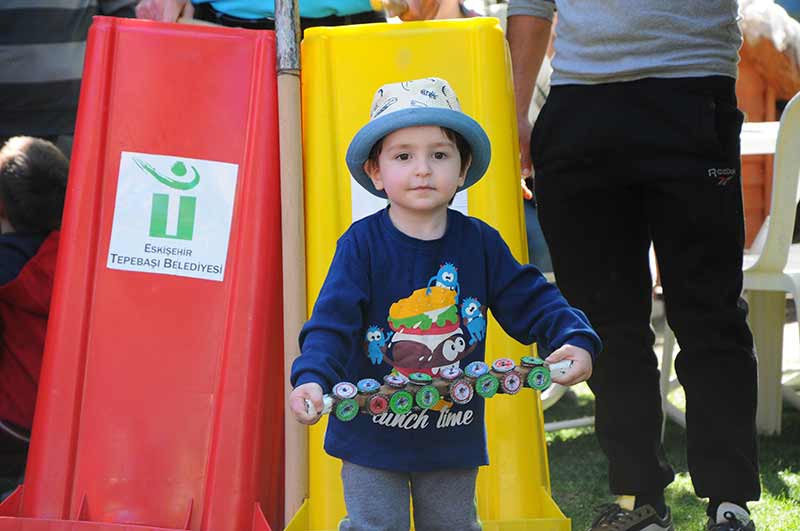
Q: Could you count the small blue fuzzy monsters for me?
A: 3